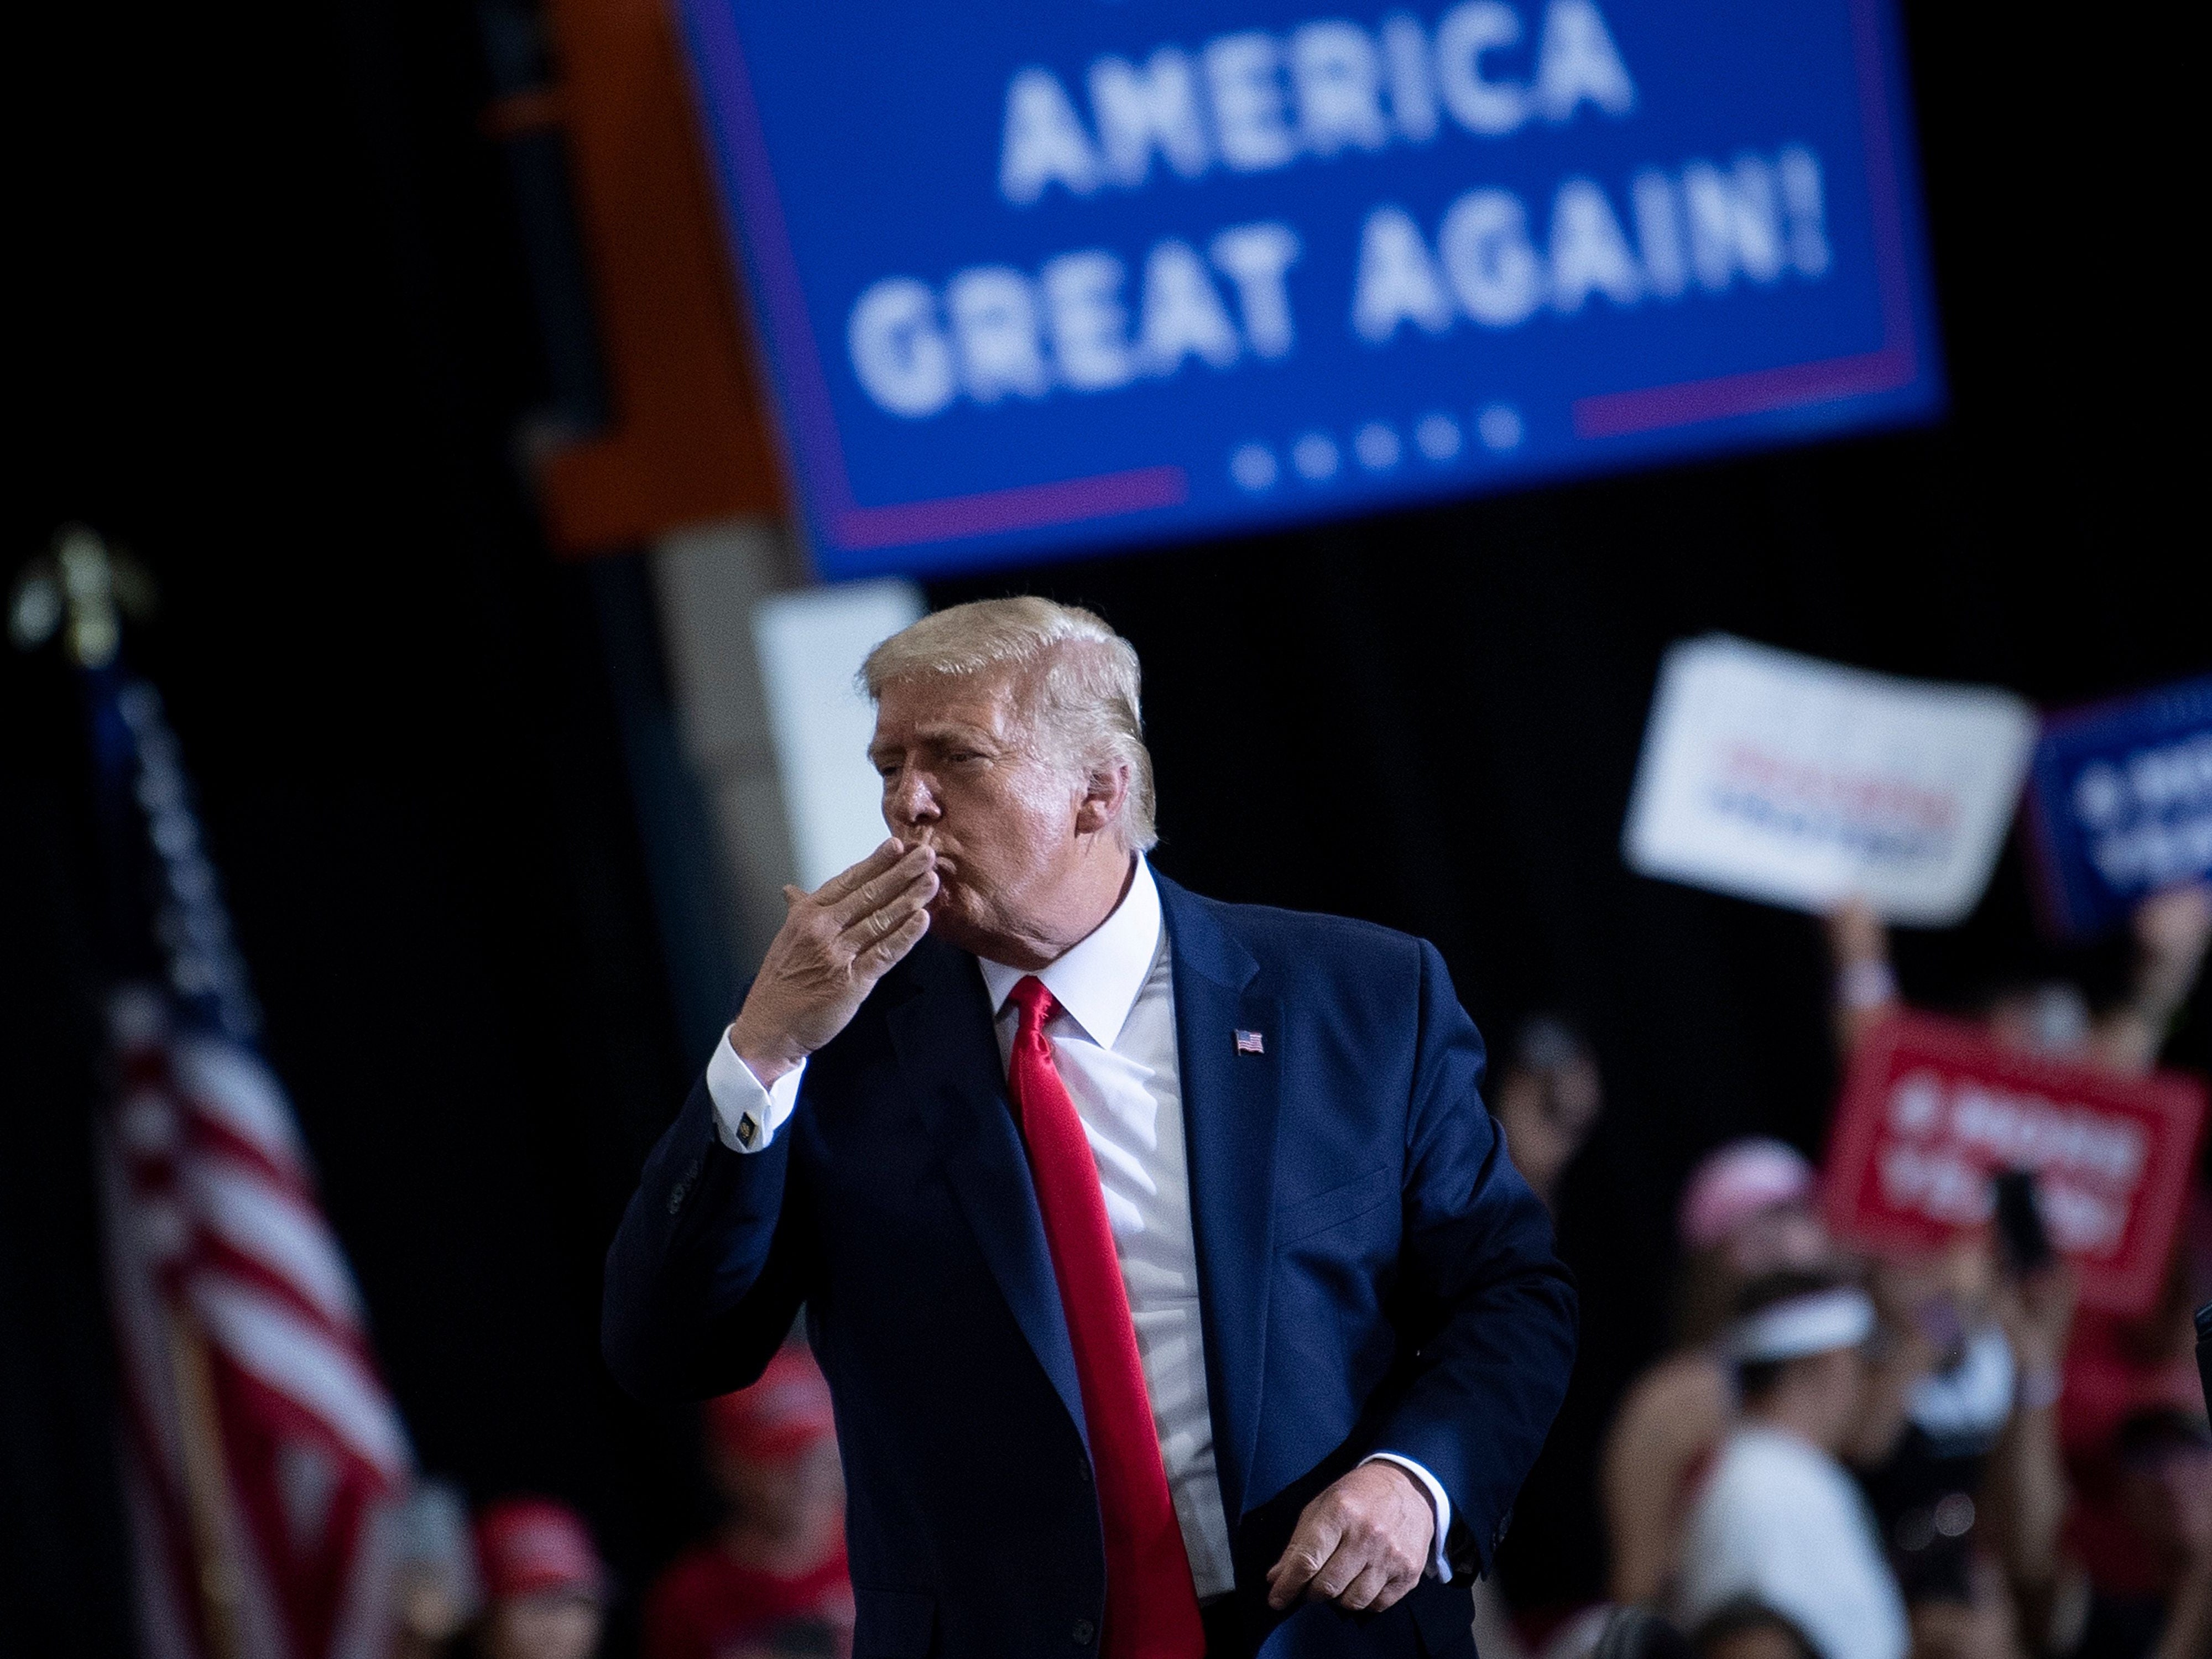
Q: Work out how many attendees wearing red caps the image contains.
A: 2